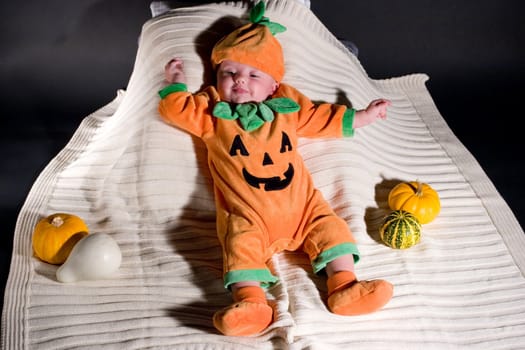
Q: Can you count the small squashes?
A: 4